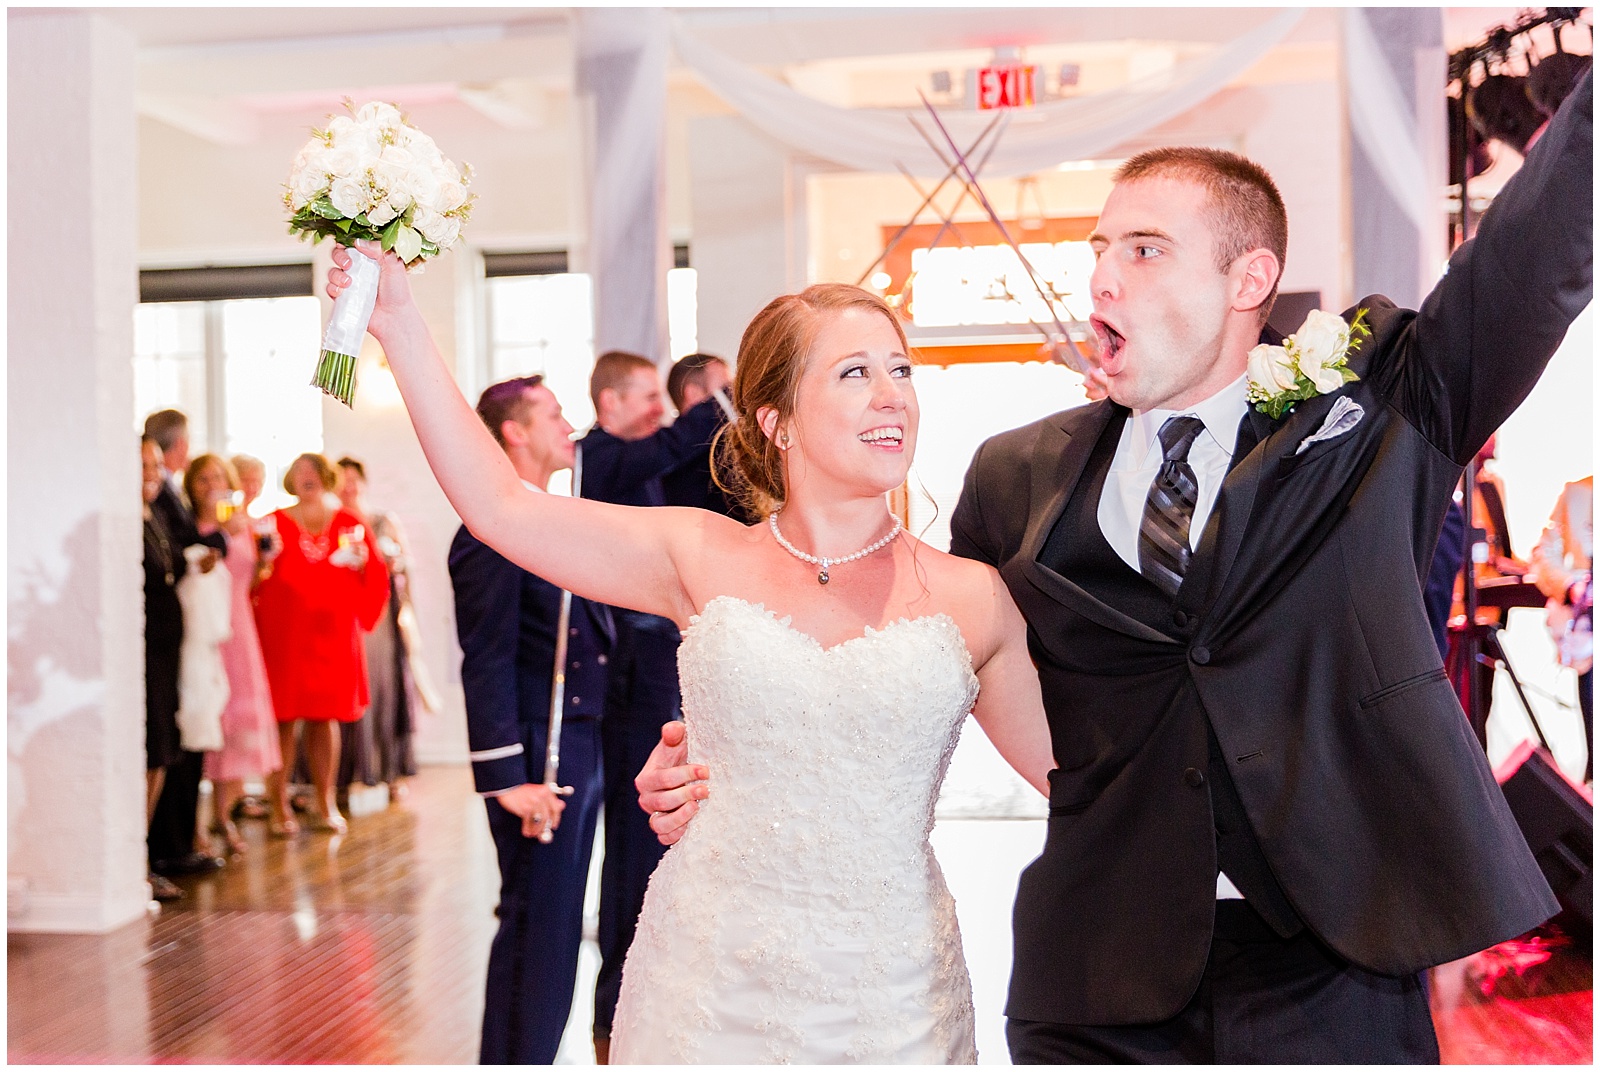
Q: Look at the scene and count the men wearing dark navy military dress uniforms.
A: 3